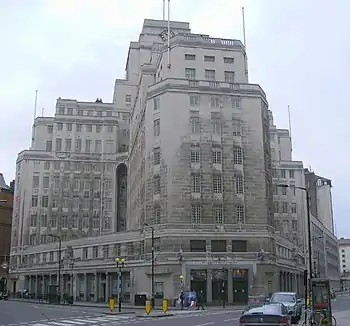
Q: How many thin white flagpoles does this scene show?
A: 5